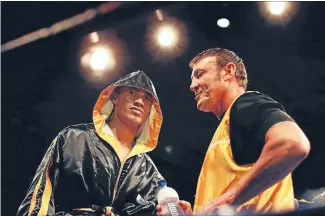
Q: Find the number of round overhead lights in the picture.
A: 4